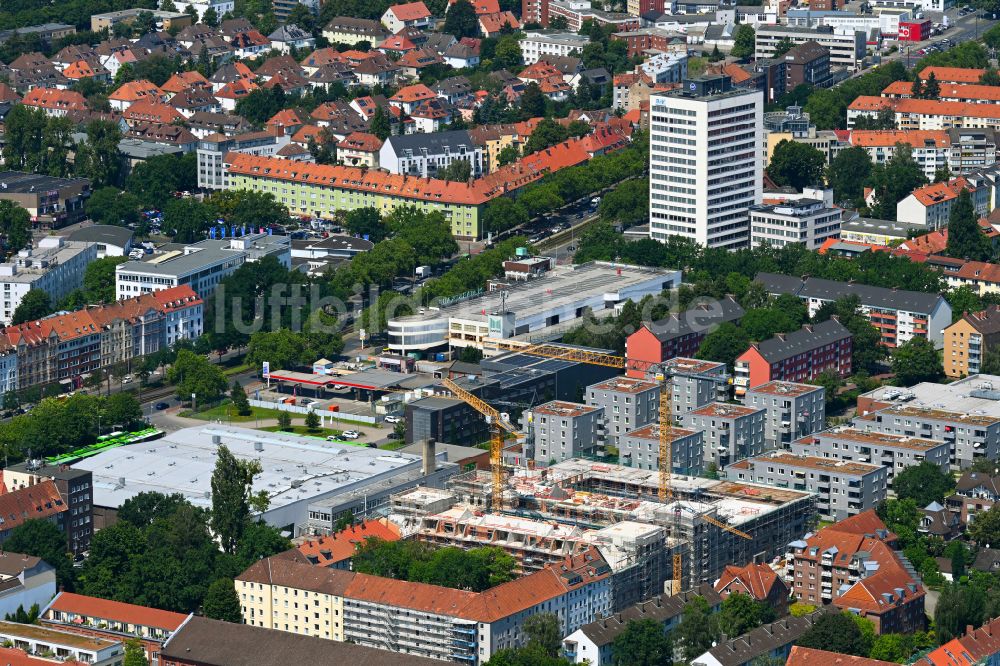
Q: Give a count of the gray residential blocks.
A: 9